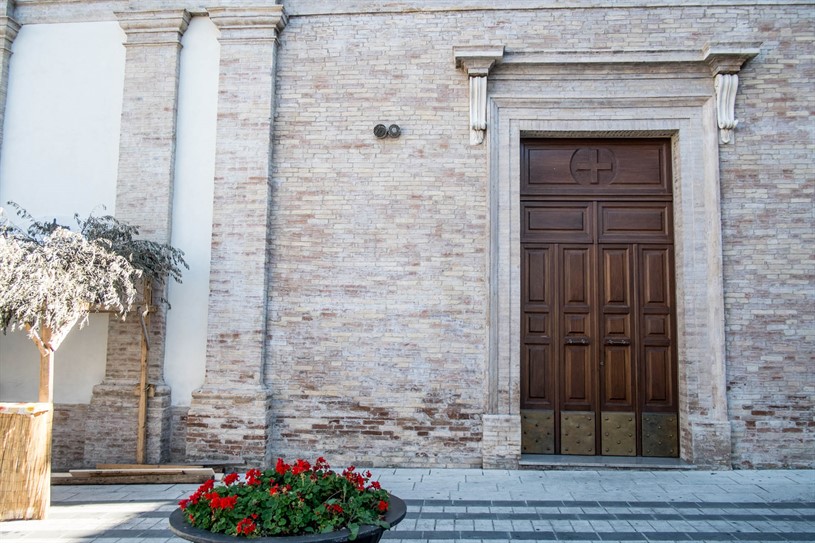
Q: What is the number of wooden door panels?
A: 15